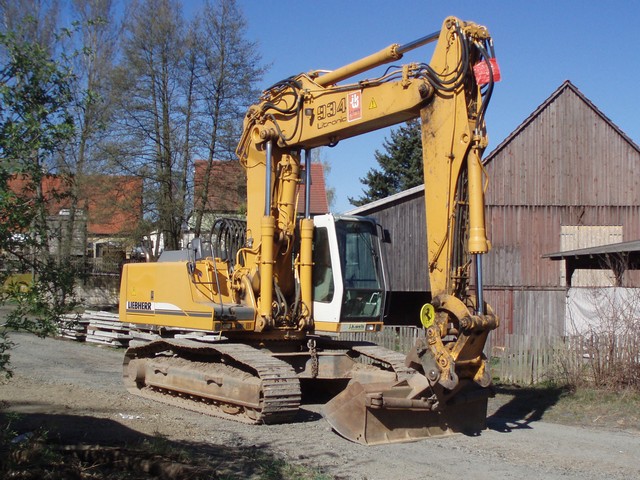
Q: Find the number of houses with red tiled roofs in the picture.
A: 2